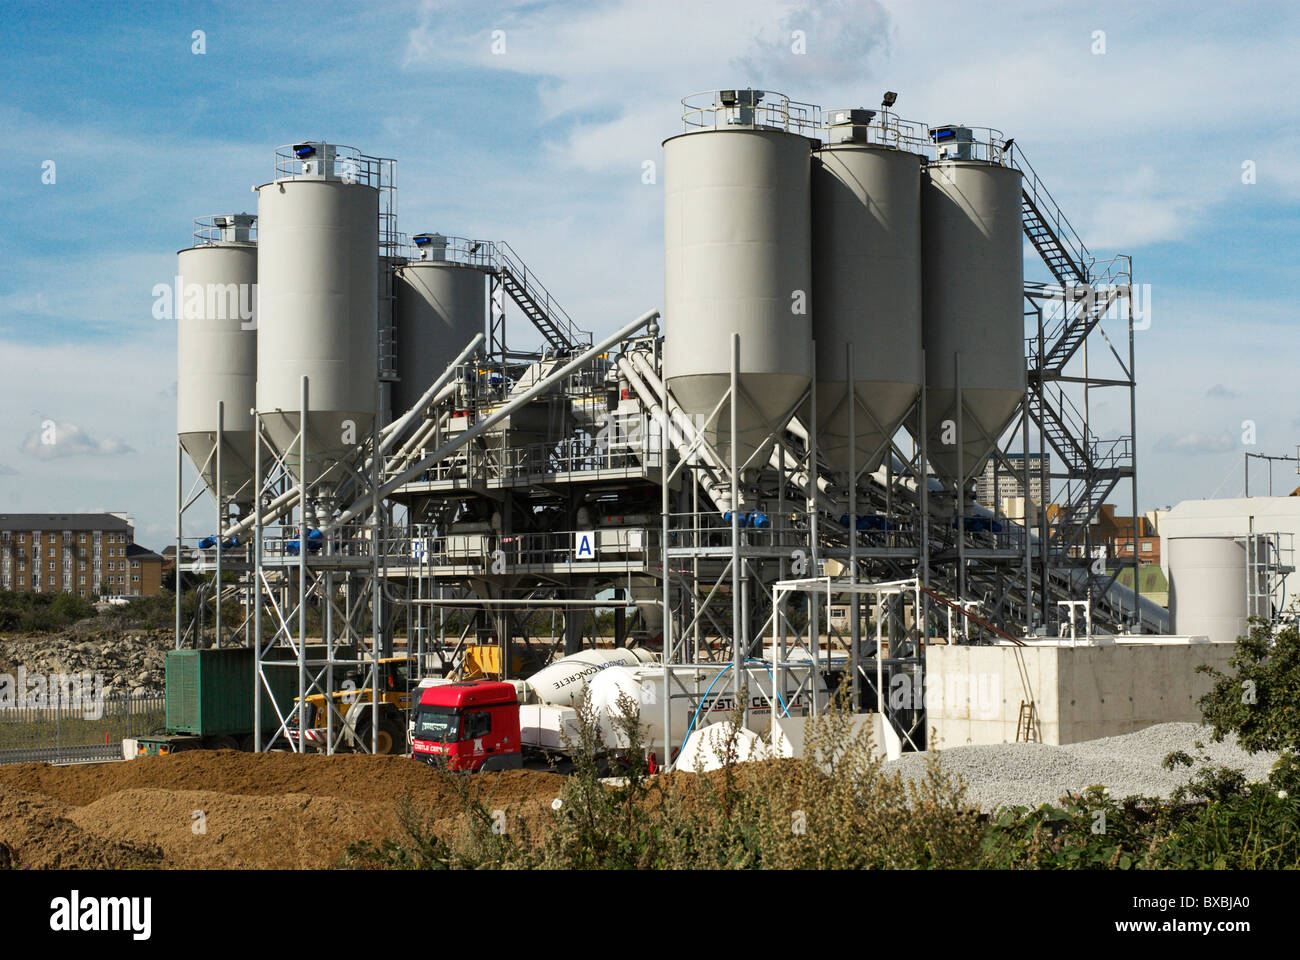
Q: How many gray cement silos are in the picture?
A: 6